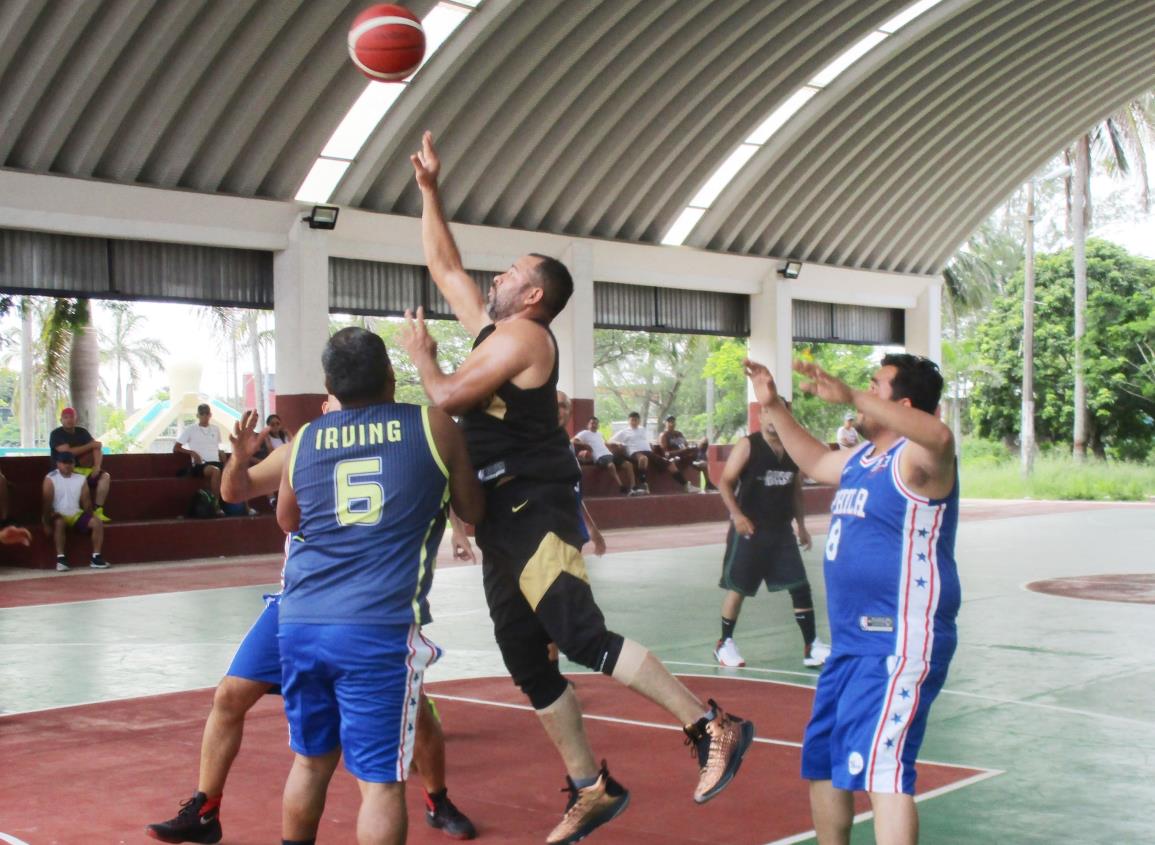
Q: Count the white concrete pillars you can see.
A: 4